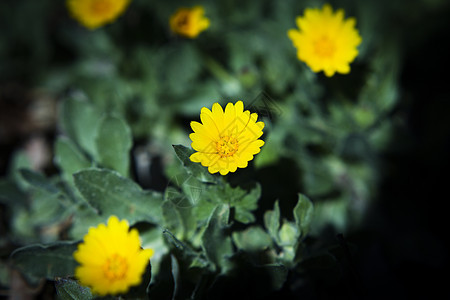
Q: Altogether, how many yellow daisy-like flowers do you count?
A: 5